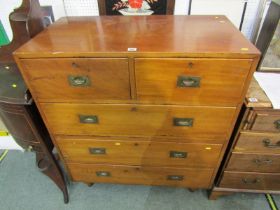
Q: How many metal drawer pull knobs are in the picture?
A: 12